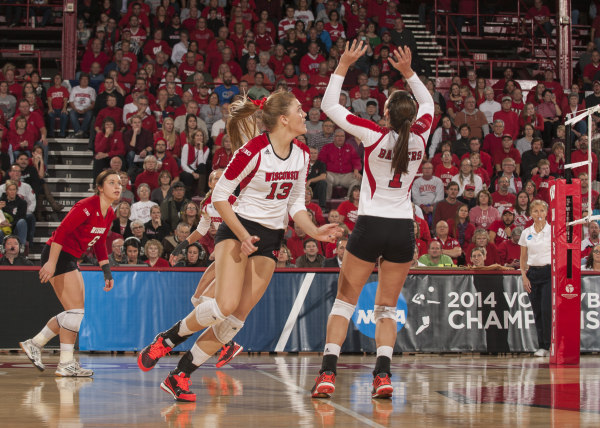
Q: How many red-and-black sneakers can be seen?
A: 5